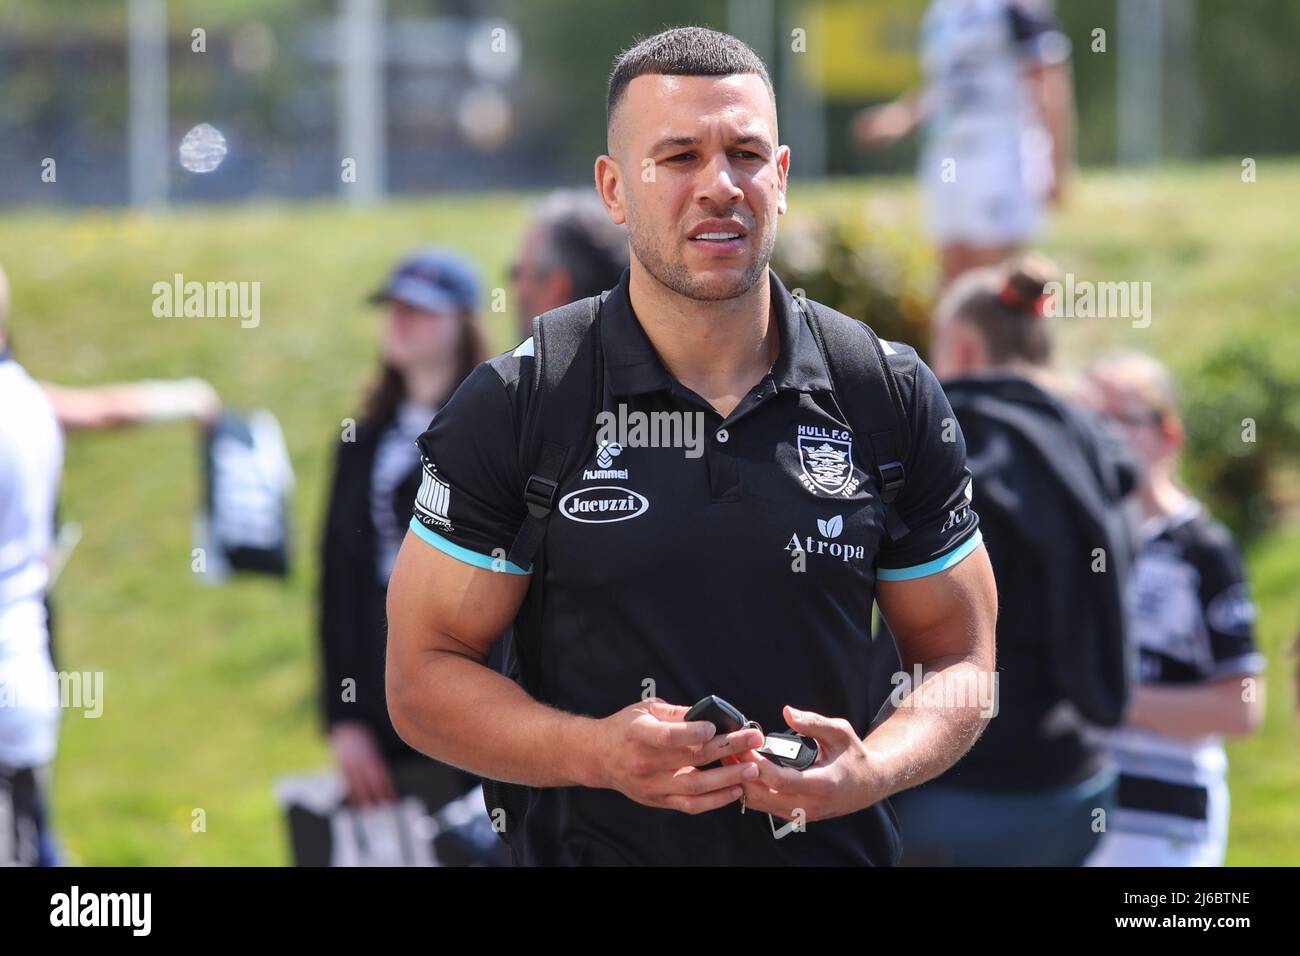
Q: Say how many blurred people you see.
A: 6